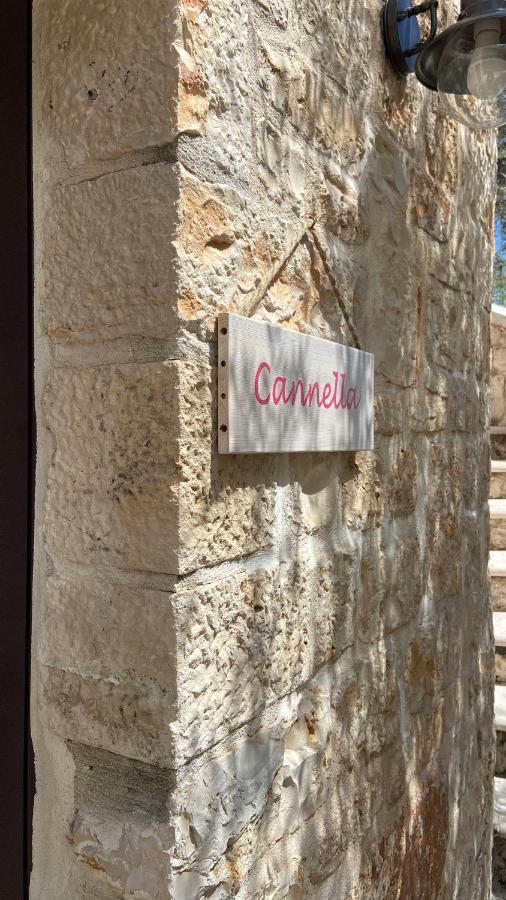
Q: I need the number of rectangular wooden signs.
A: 1